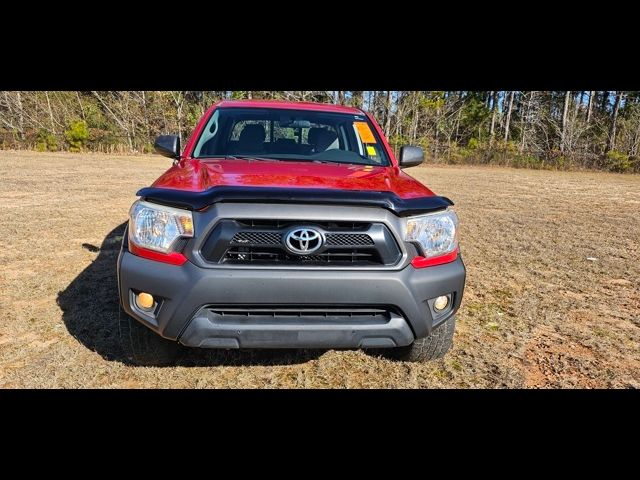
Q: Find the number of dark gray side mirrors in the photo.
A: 2